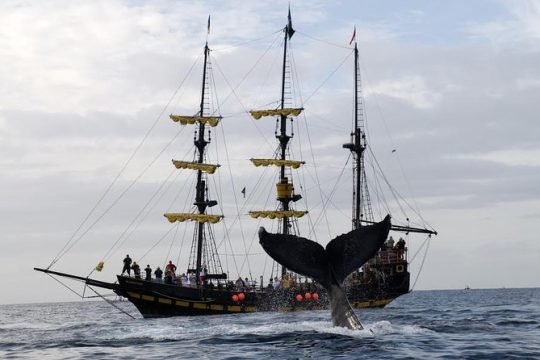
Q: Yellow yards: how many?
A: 6